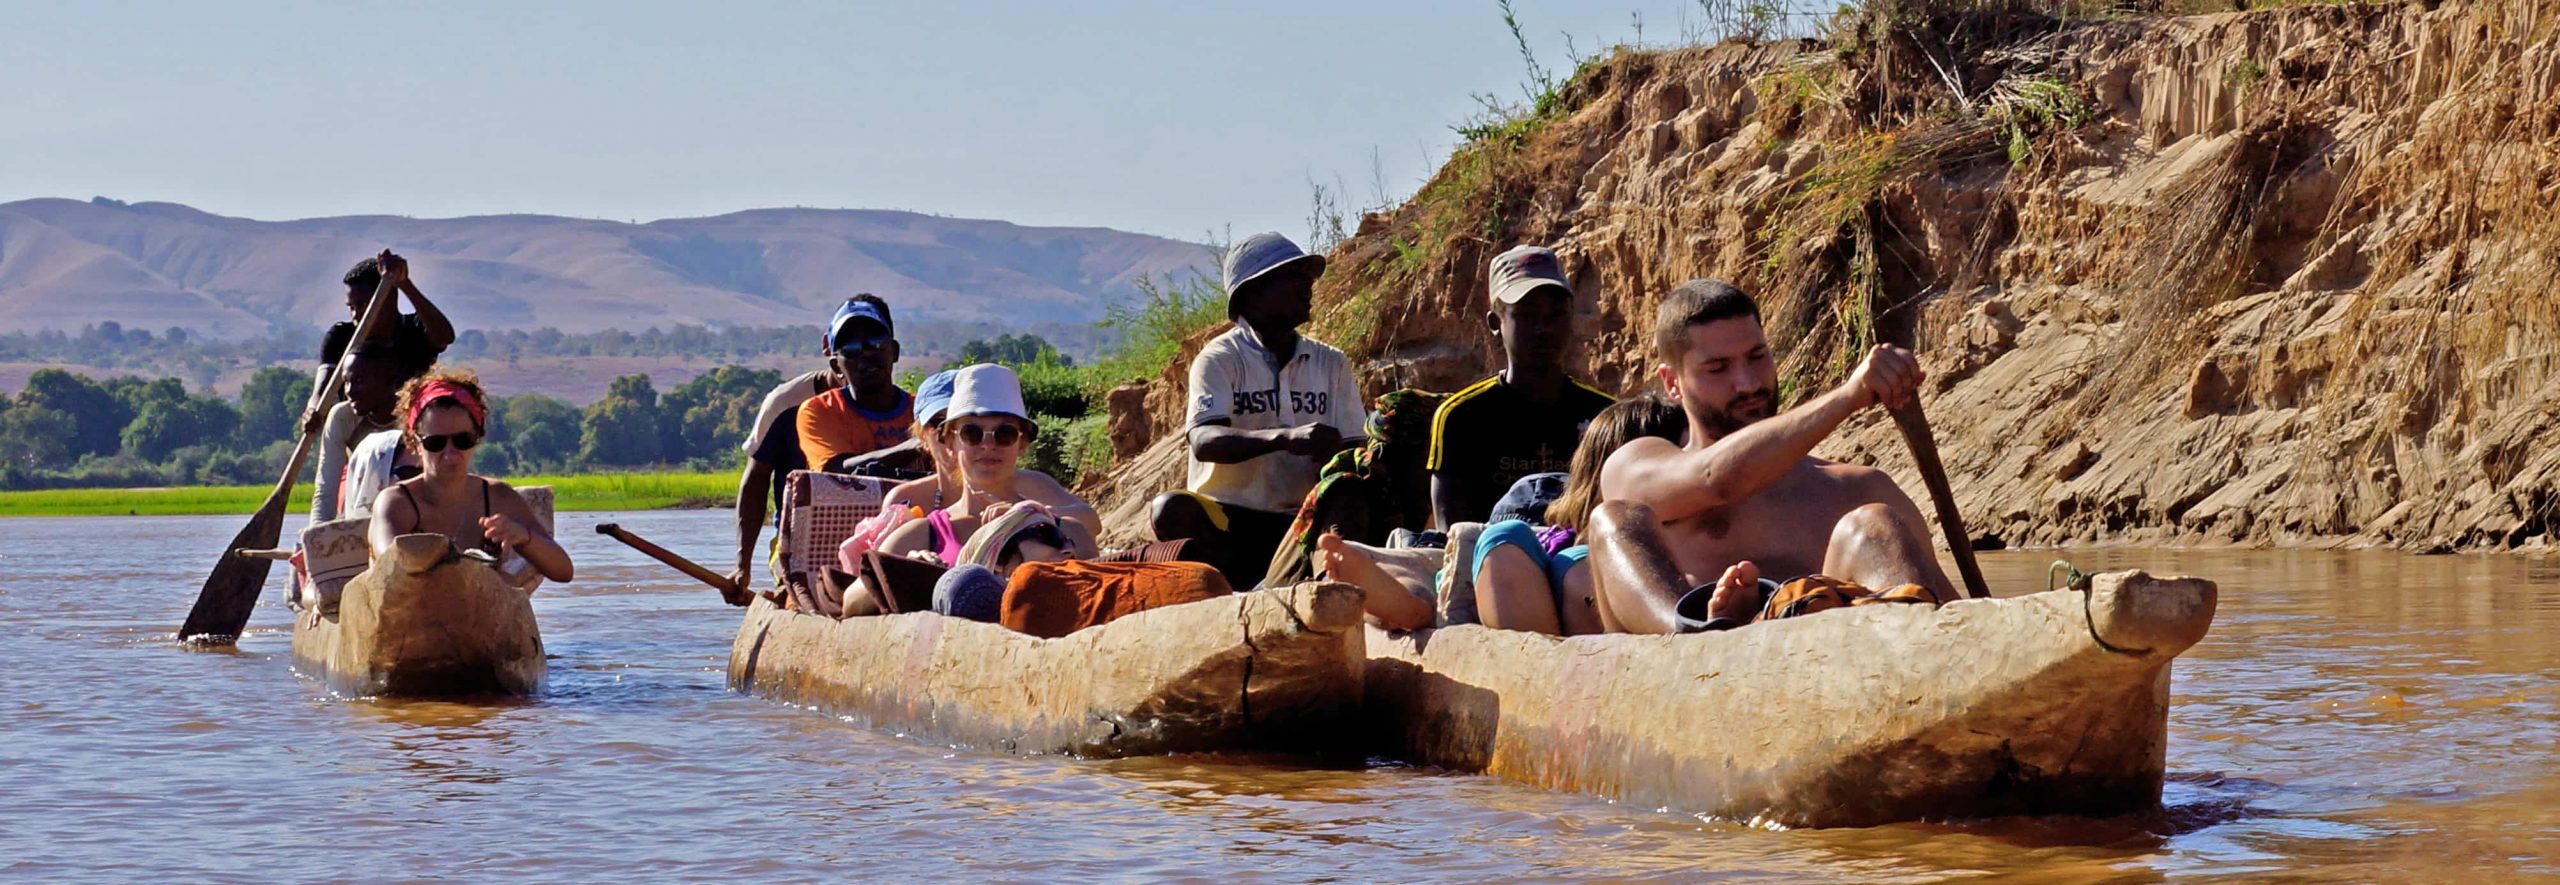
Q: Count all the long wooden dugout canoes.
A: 3